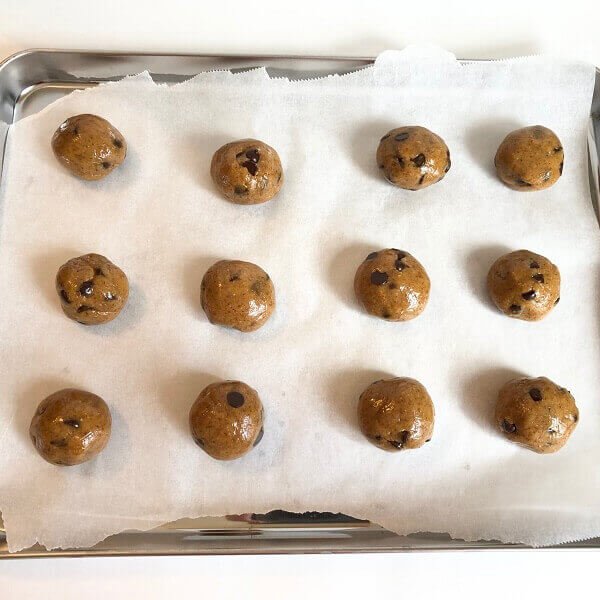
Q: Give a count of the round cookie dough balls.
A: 12